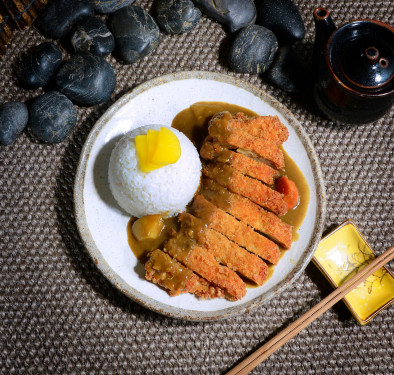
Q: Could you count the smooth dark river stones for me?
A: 13